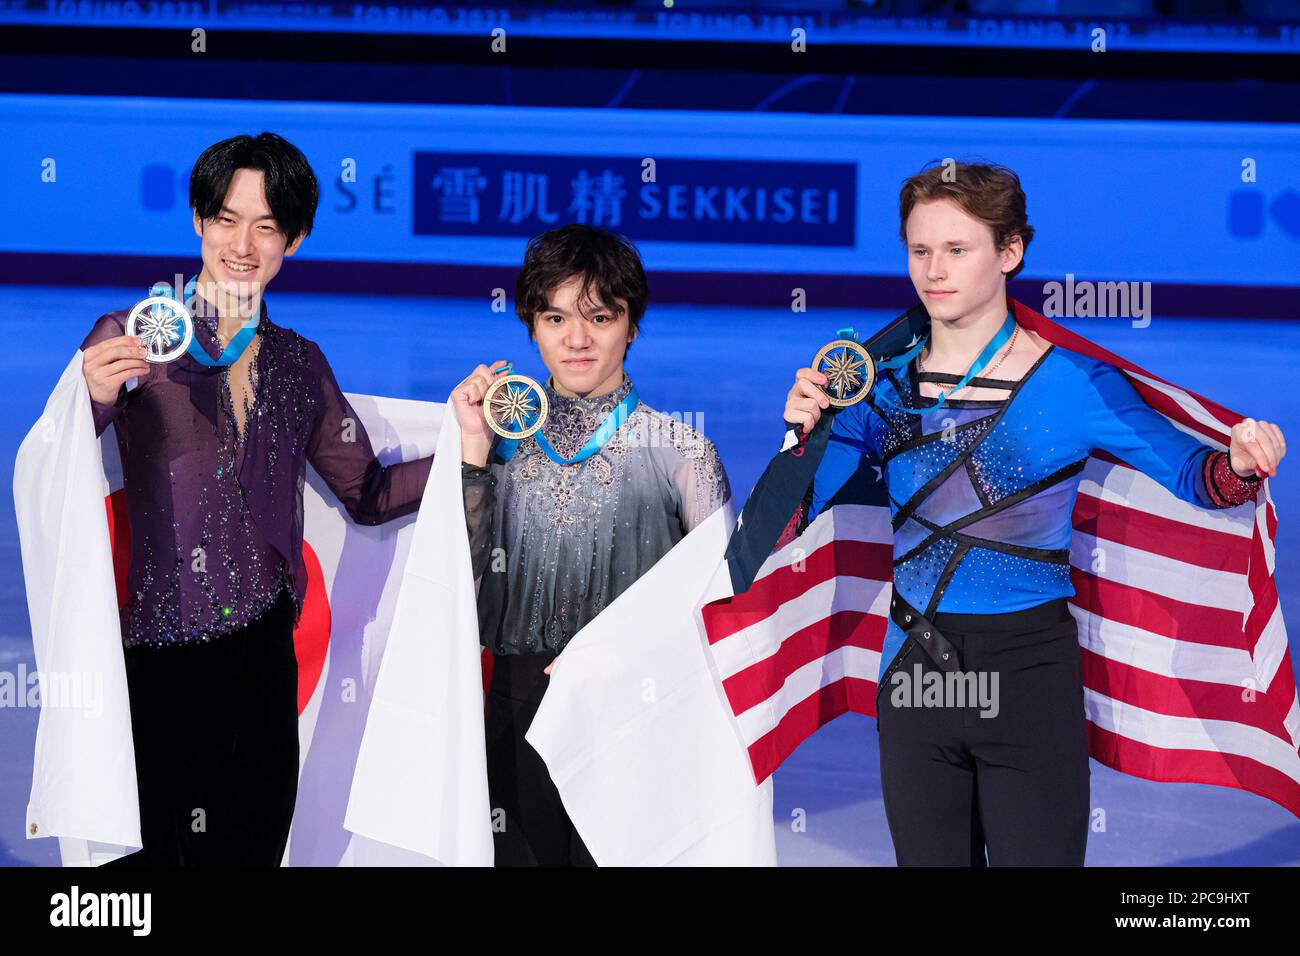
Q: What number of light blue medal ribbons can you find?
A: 3